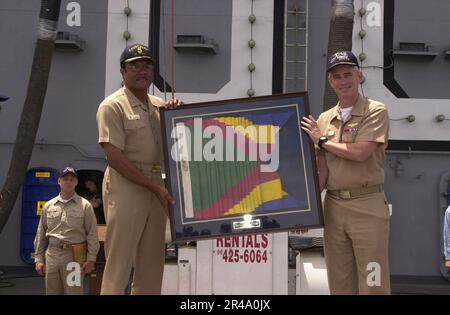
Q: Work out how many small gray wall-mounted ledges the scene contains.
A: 3